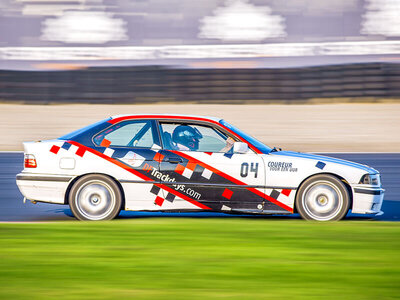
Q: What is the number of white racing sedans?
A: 1